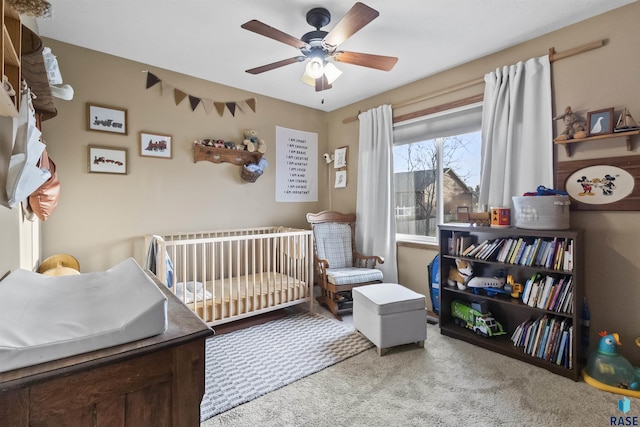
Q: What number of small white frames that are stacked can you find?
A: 2